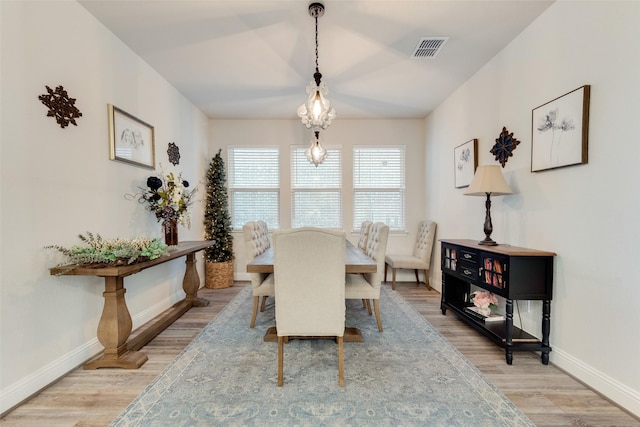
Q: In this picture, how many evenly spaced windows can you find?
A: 3